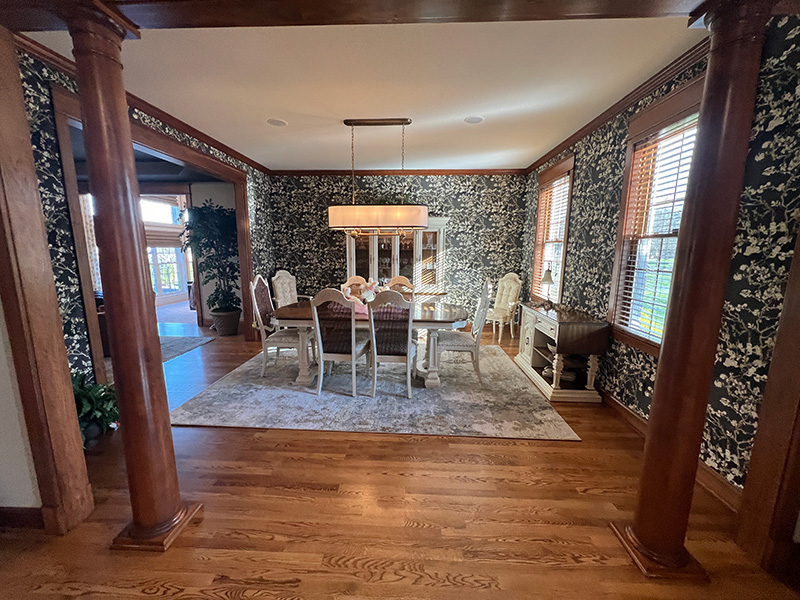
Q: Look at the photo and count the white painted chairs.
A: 8